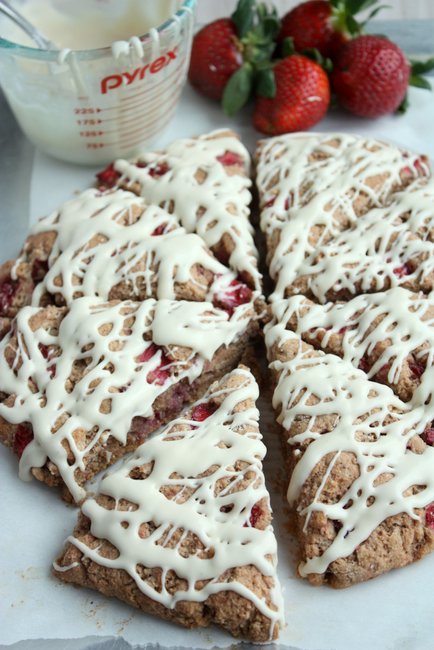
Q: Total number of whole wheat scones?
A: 8